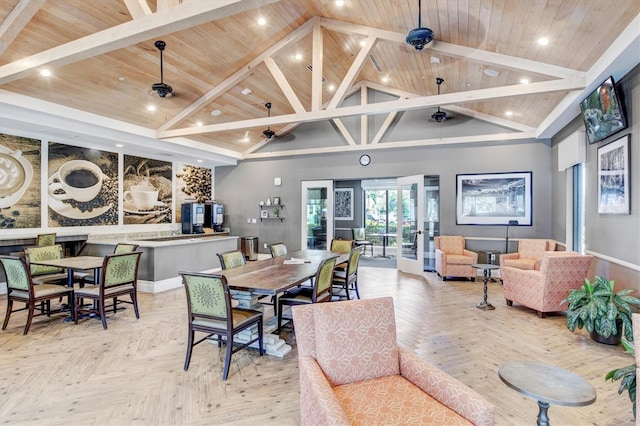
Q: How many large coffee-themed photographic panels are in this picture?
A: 4